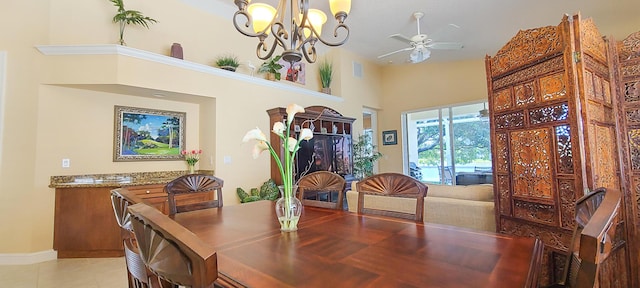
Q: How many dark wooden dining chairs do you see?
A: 7